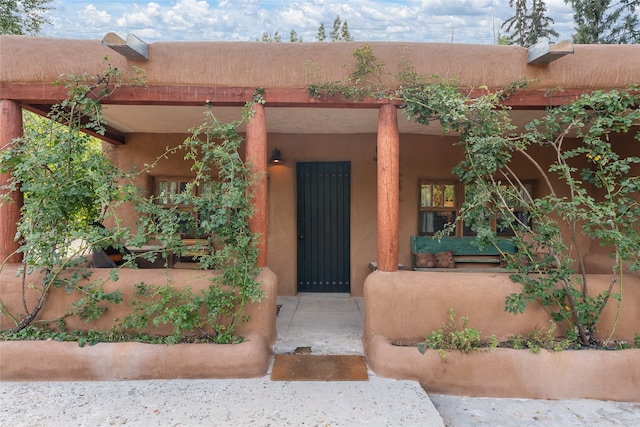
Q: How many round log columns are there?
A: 3